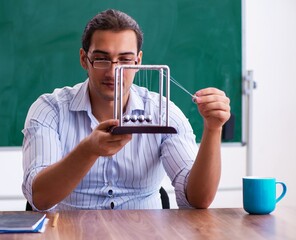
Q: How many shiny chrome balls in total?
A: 5